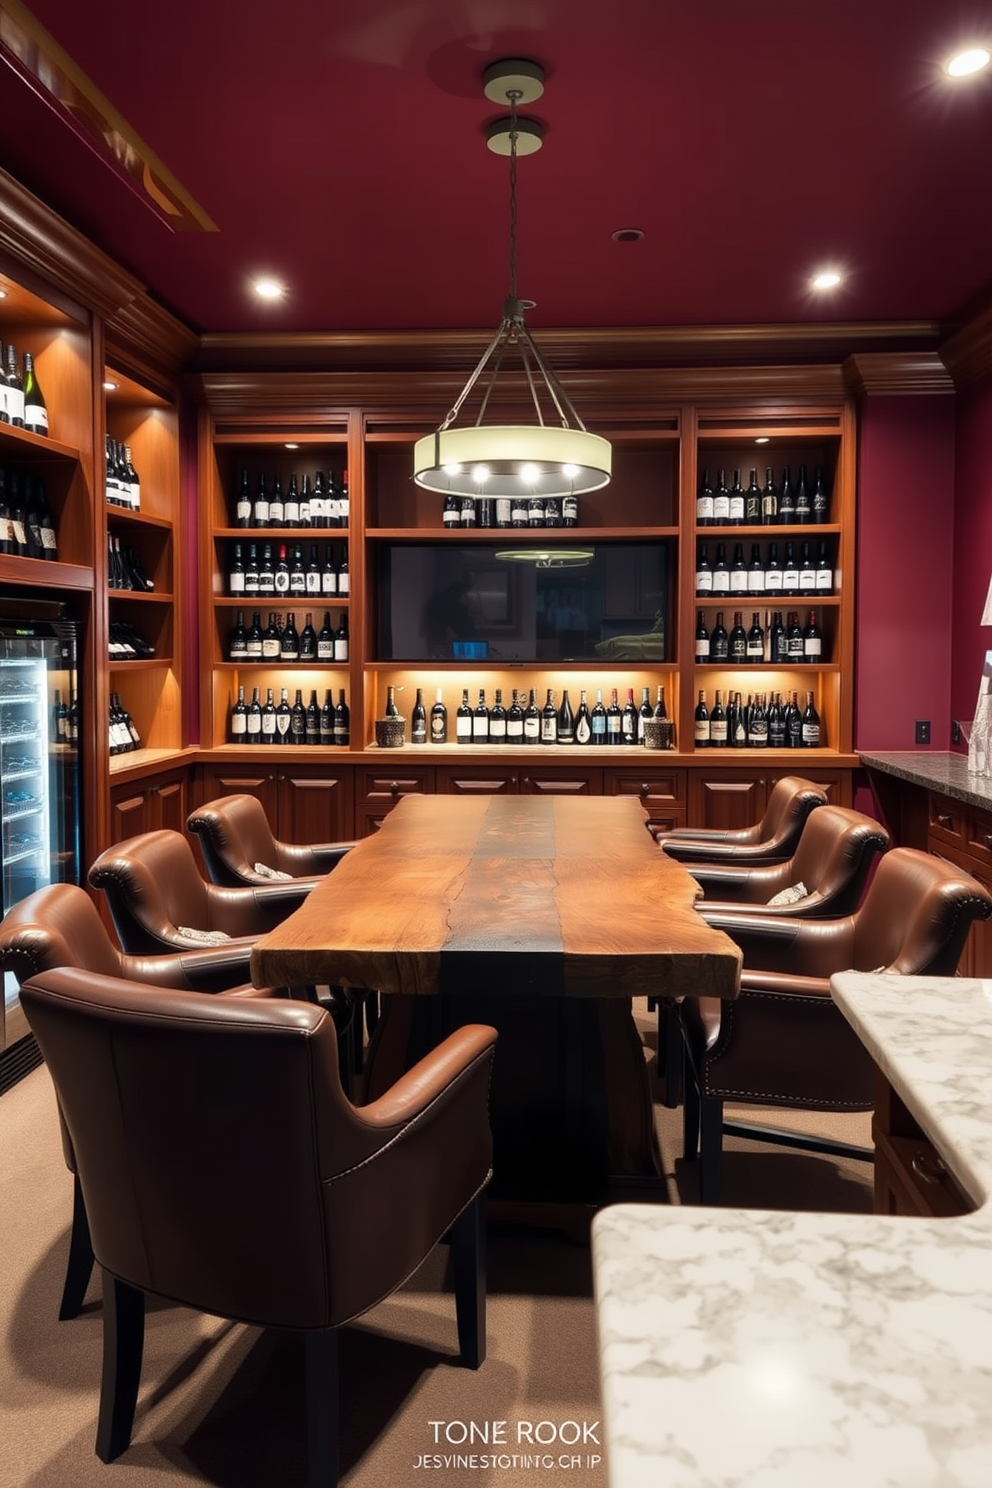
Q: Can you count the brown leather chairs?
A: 7